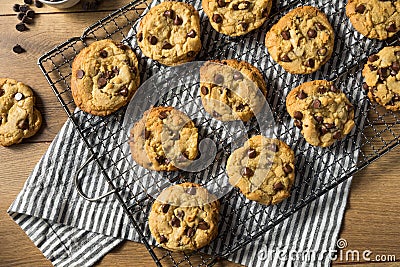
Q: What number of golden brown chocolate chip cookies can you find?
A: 12